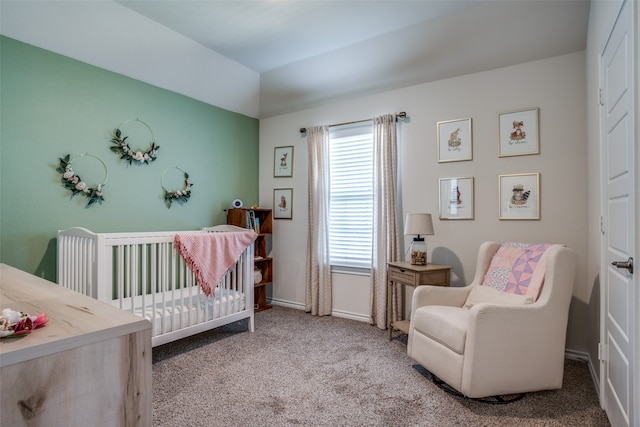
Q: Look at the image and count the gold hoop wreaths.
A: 3